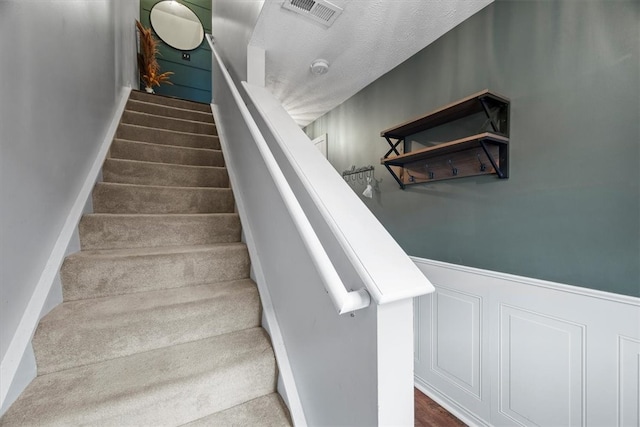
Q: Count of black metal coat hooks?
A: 4